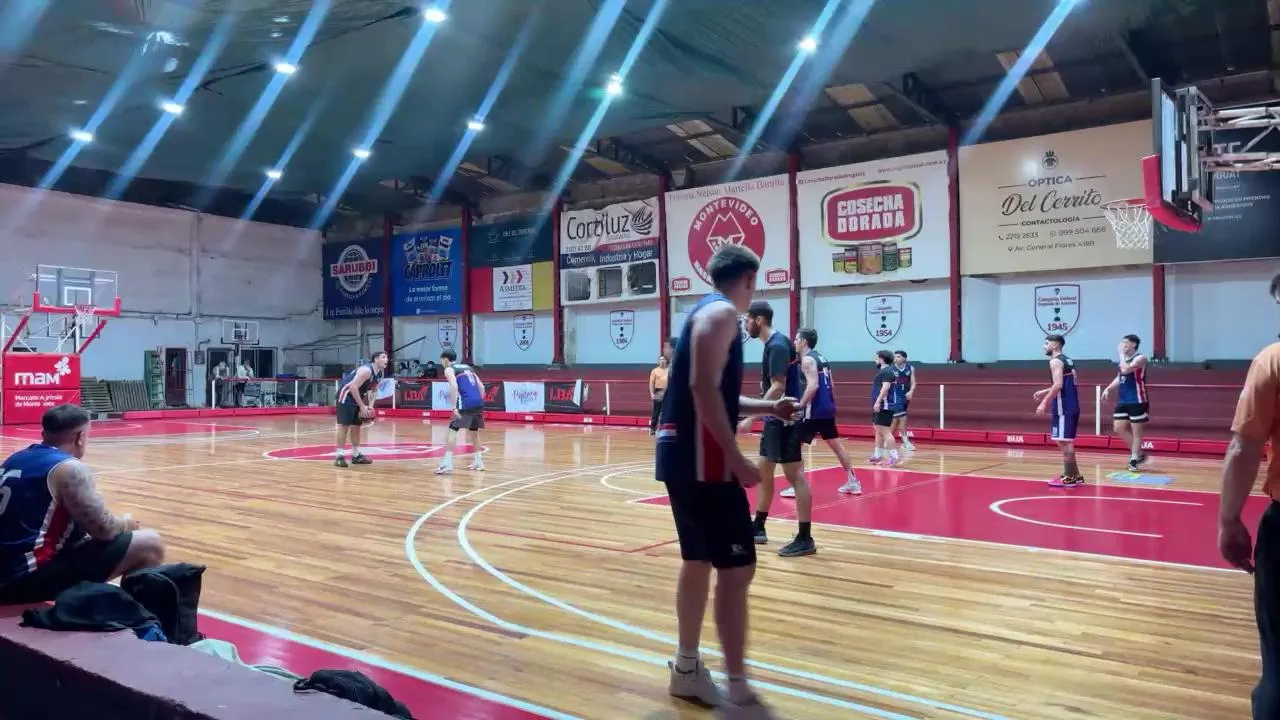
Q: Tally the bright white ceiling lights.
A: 9